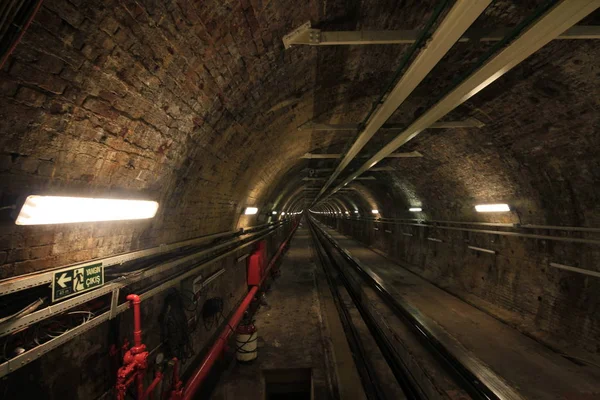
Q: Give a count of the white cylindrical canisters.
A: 1